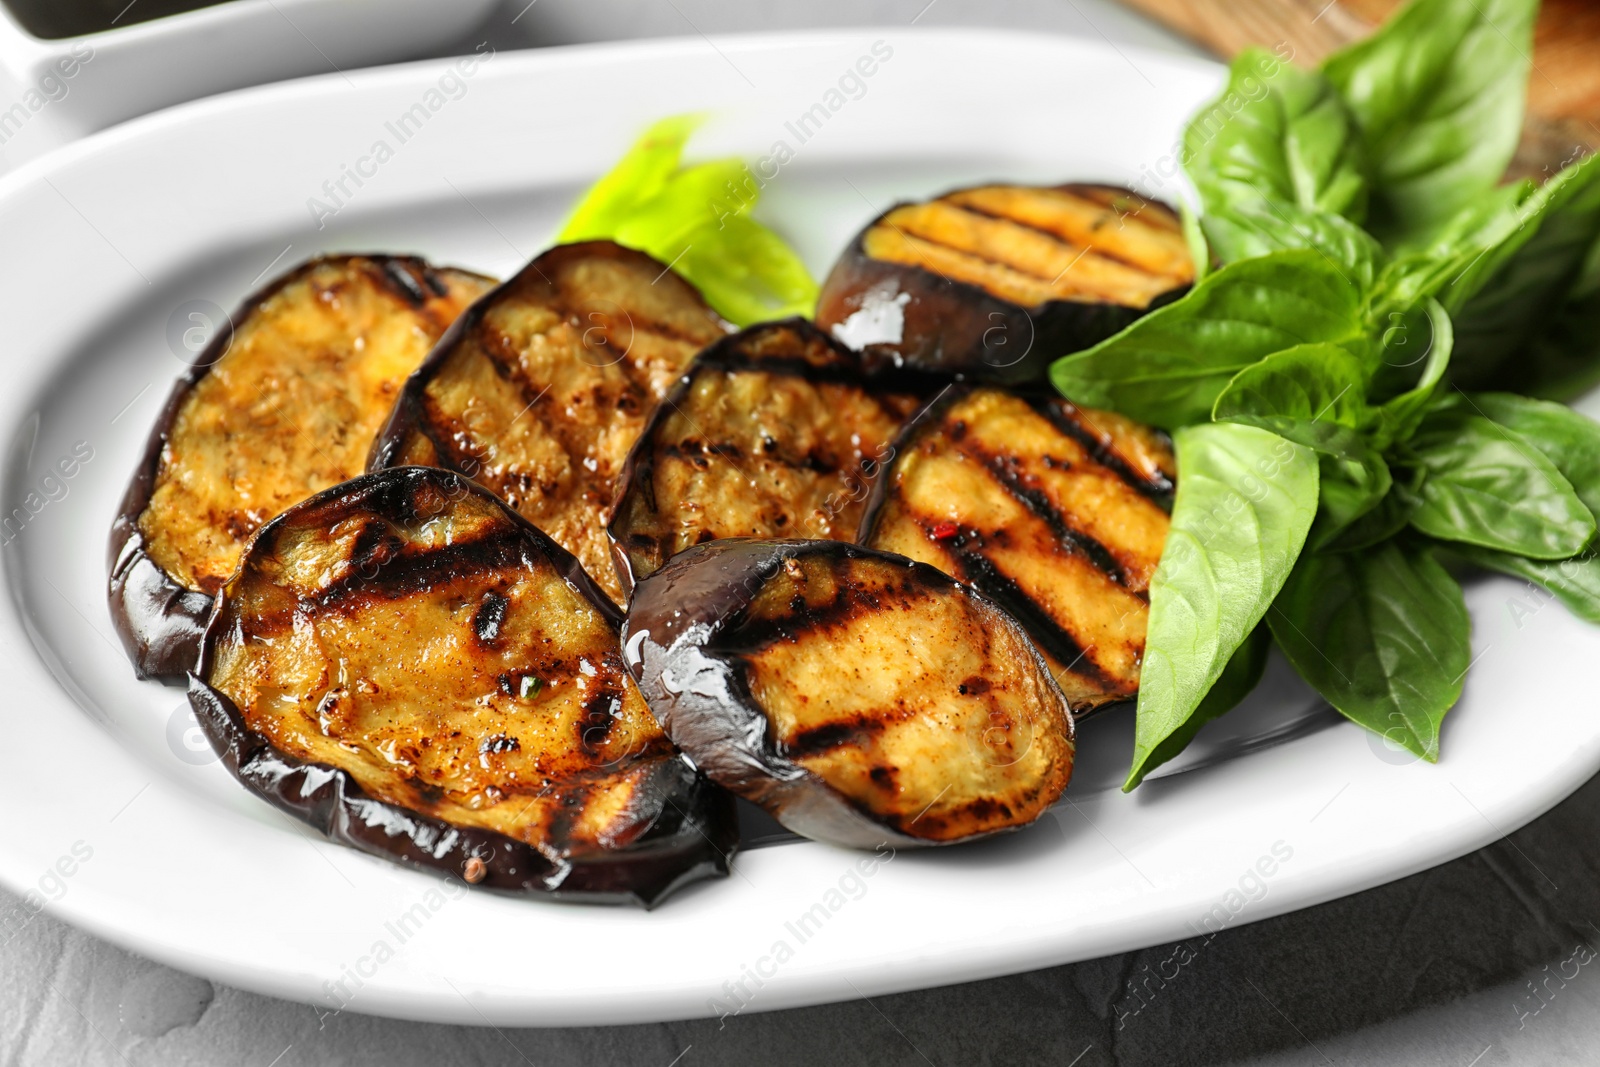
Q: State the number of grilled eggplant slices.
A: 7